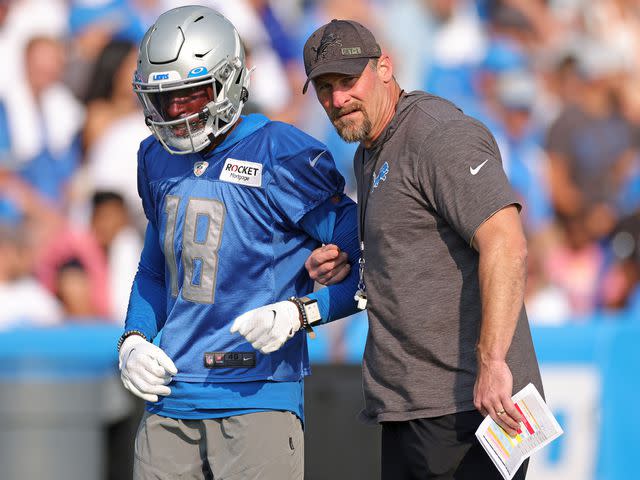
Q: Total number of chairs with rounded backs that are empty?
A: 0